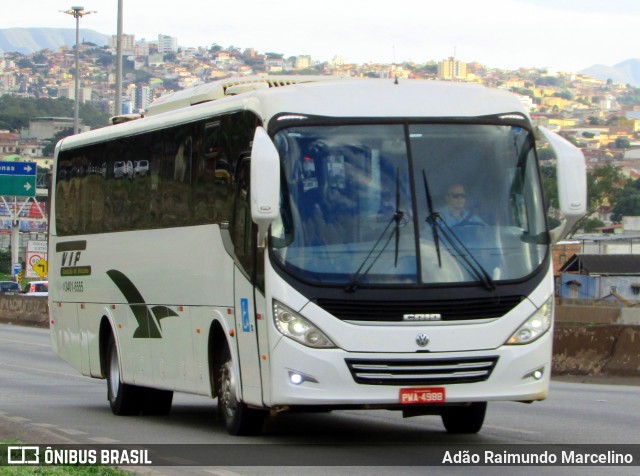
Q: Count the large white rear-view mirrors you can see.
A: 2